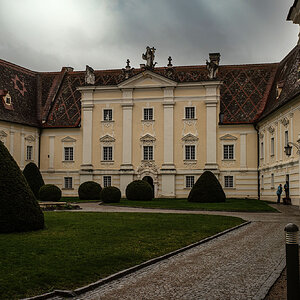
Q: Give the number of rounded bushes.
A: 4